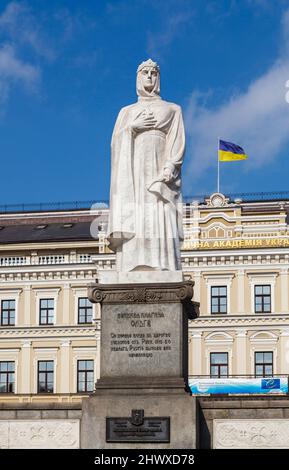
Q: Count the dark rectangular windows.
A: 10